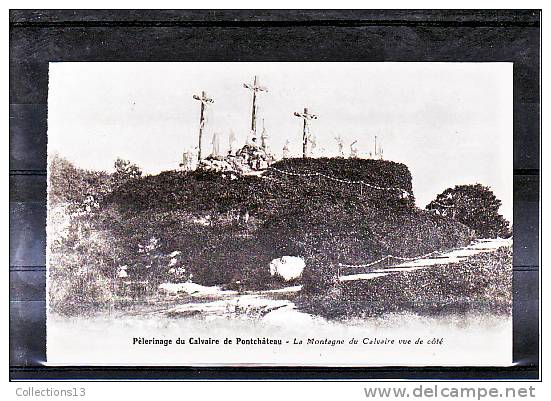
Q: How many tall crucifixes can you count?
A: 3